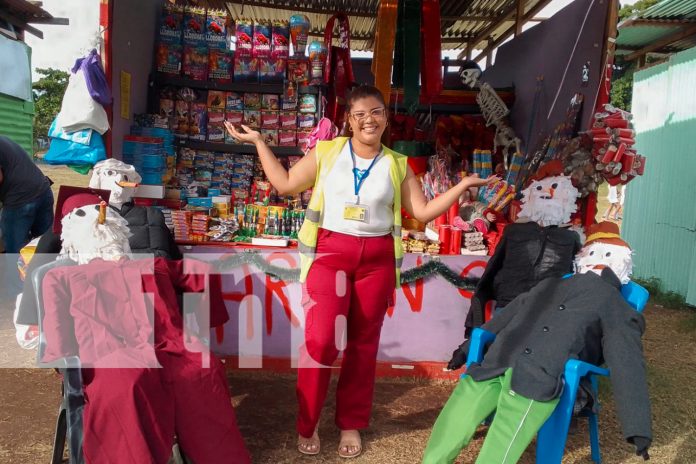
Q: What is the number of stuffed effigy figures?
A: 4